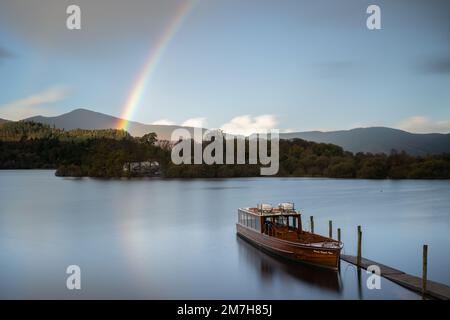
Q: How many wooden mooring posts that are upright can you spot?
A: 5